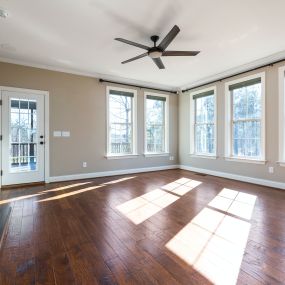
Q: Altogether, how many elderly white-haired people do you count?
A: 0